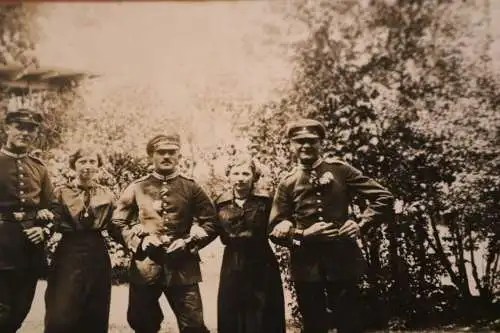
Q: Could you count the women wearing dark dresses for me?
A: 2